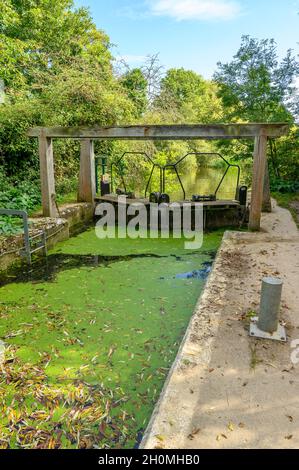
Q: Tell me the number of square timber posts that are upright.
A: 4